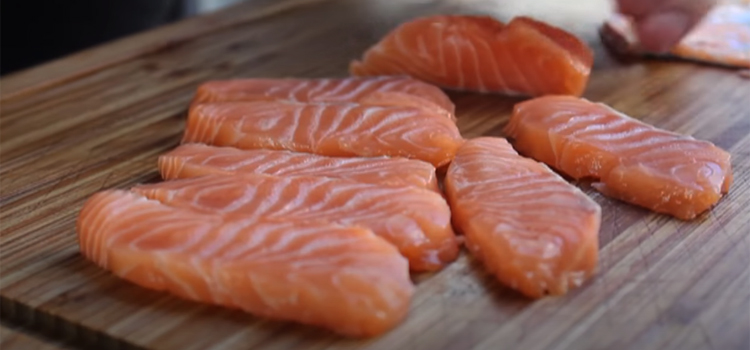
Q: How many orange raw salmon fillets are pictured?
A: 8